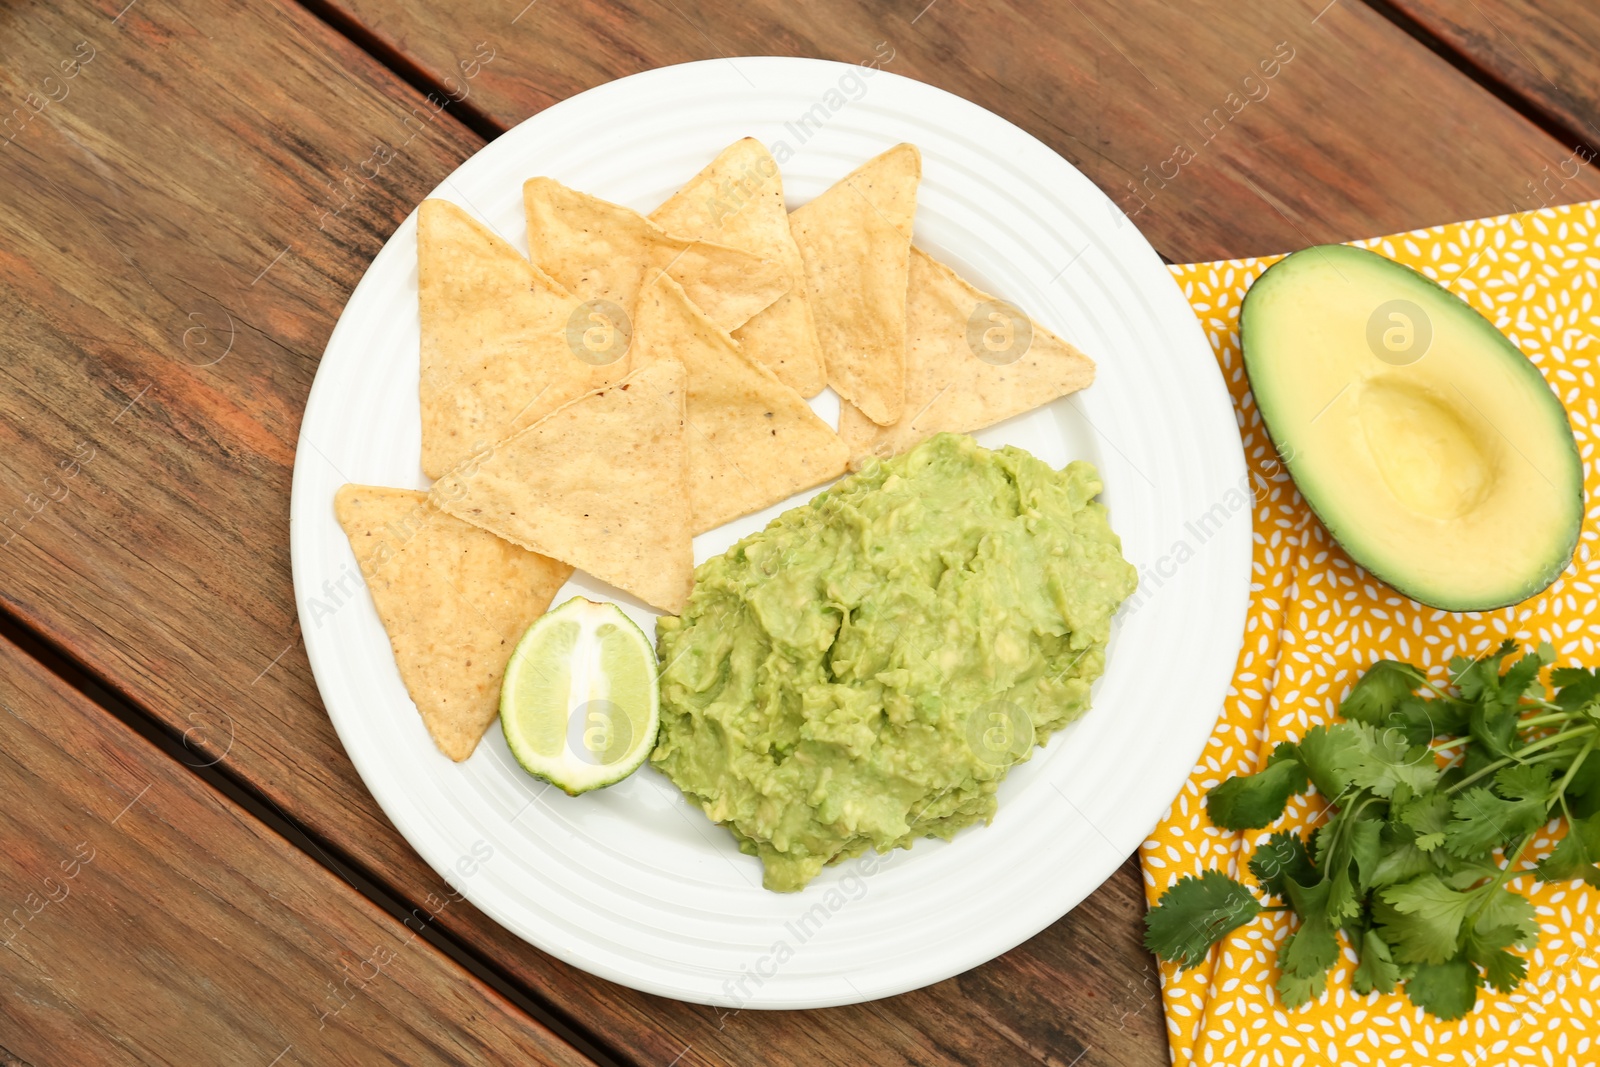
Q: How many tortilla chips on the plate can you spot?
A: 8